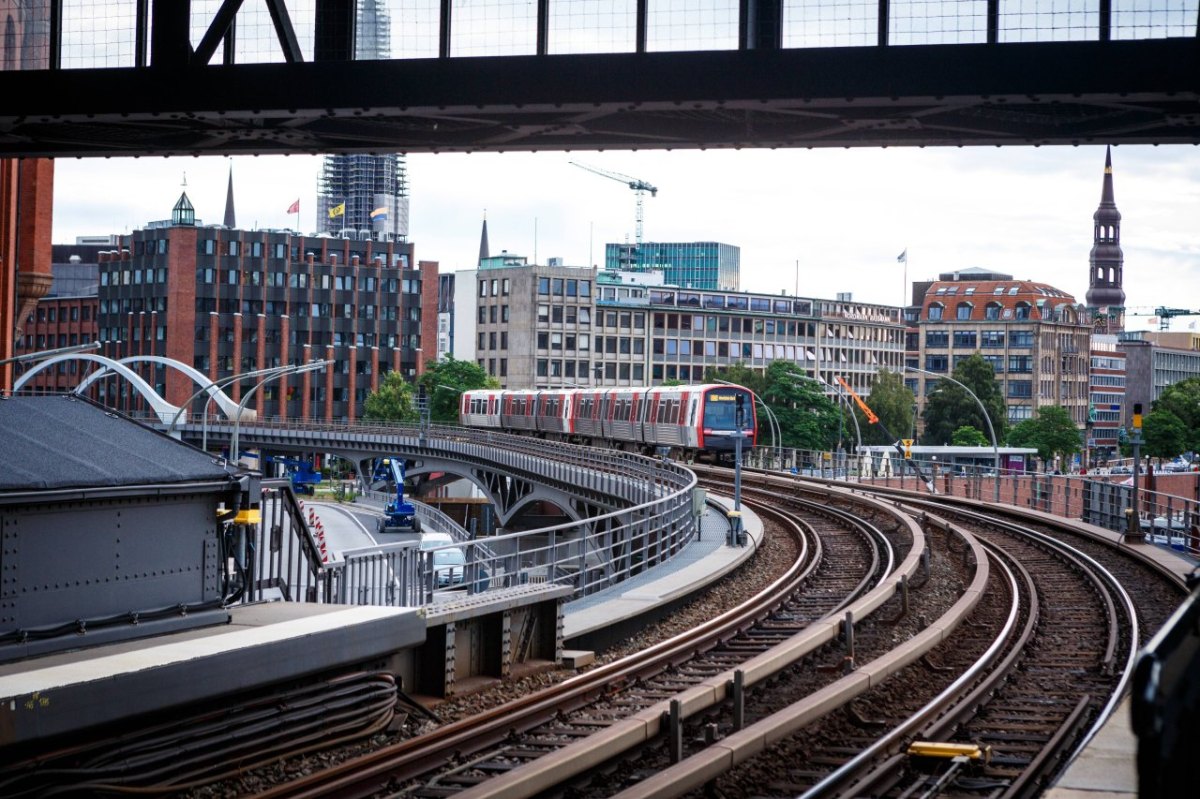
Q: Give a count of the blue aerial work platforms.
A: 2